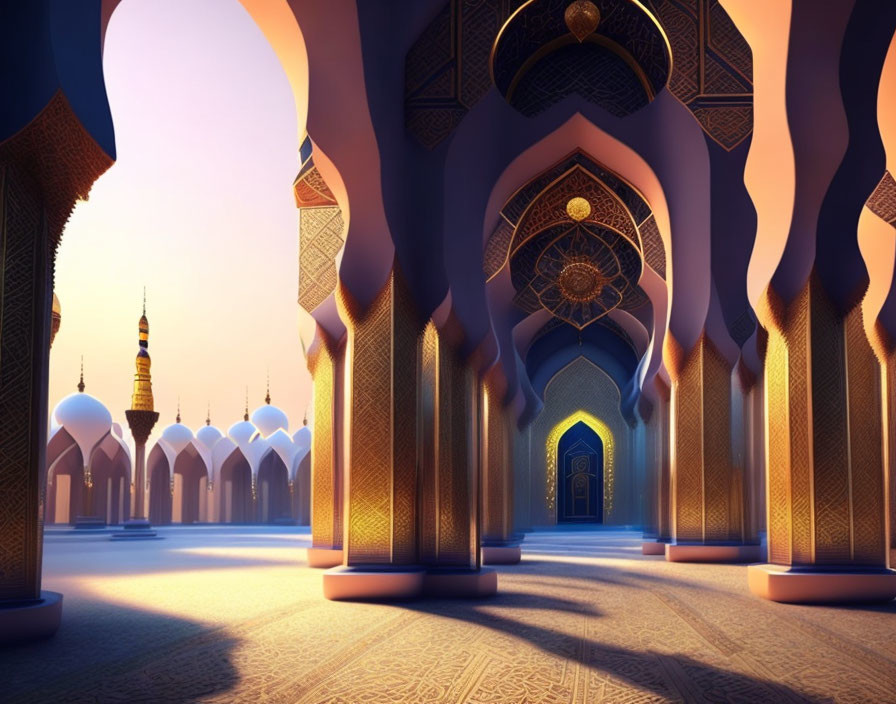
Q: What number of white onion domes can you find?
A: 6